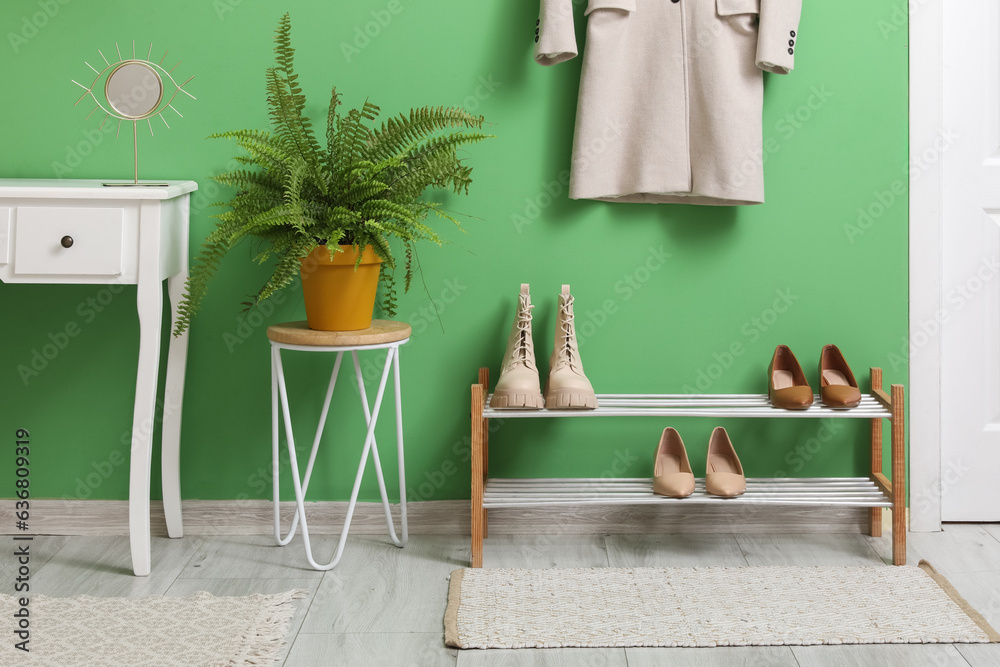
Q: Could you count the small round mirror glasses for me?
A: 1